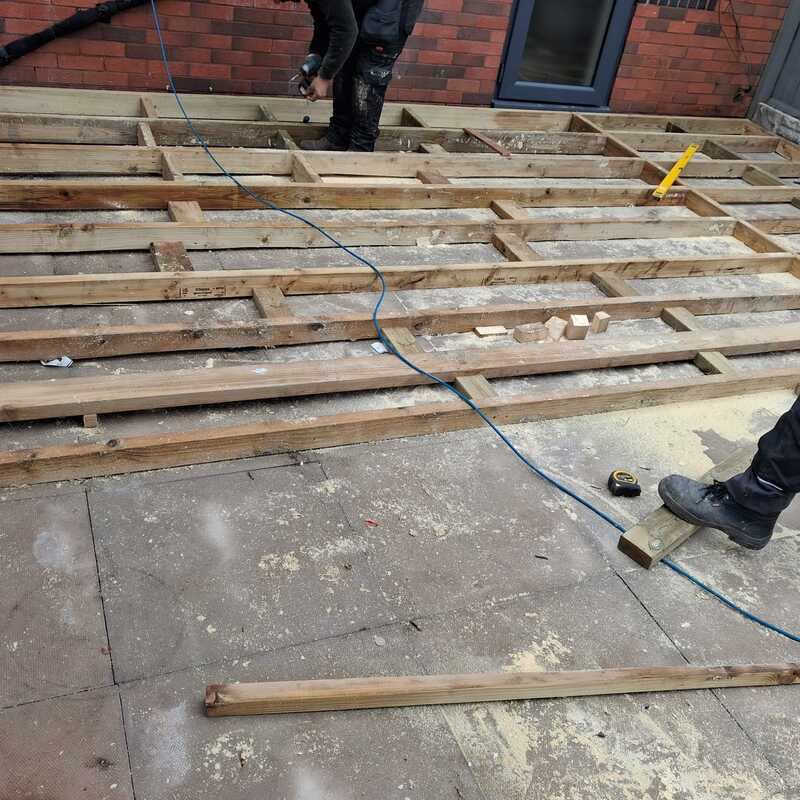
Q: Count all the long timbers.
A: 10